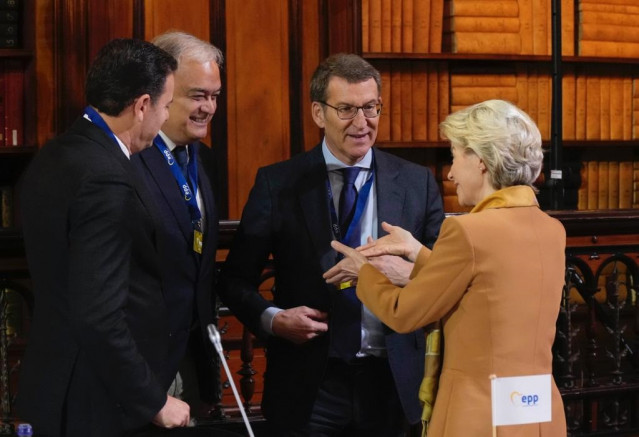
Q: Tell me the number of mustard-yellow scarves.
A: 1